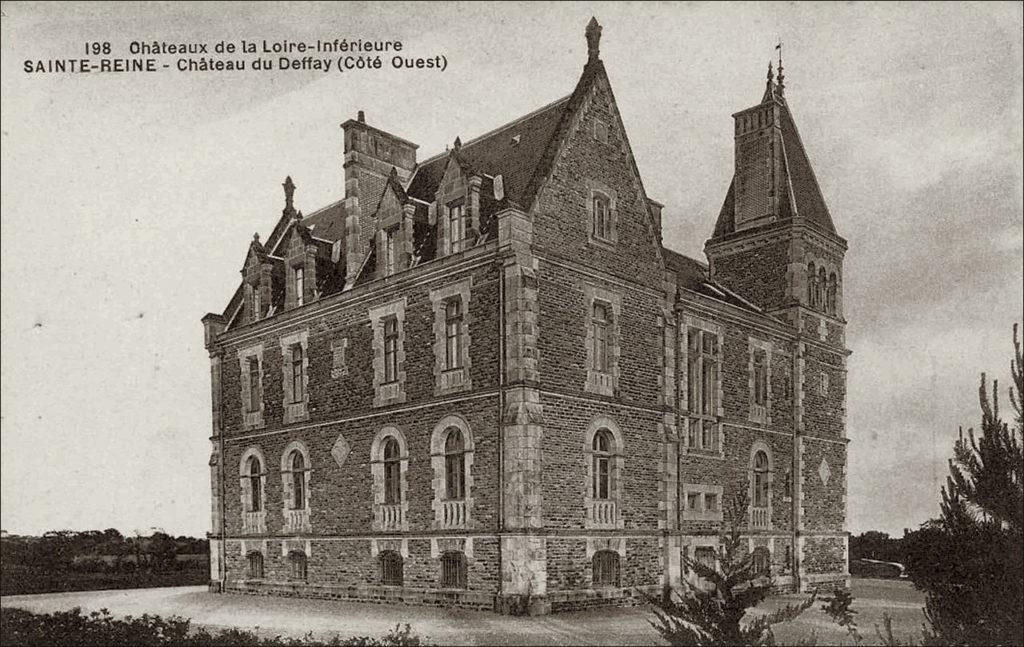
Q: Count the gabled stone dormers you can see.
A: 4